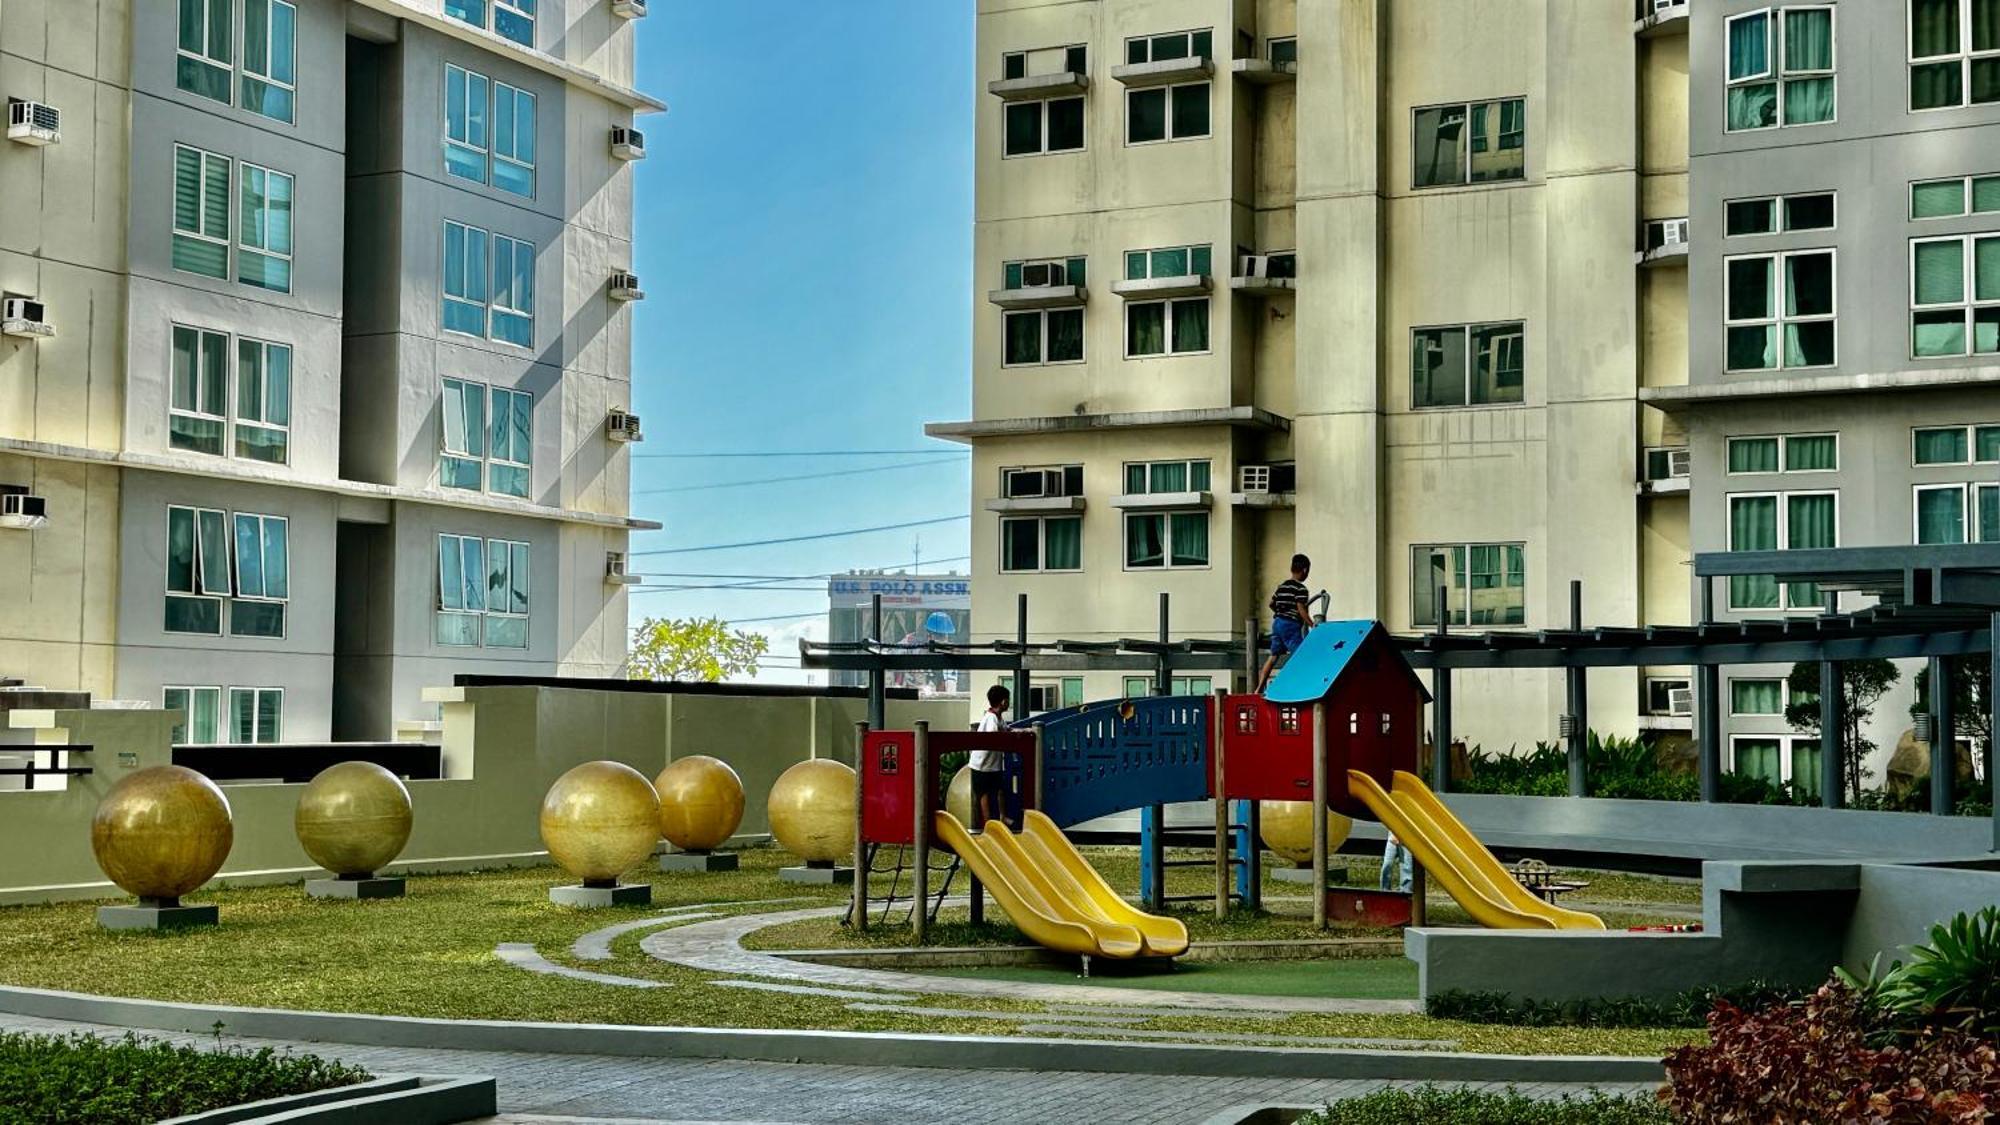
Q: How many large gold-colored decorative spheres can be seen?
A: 7